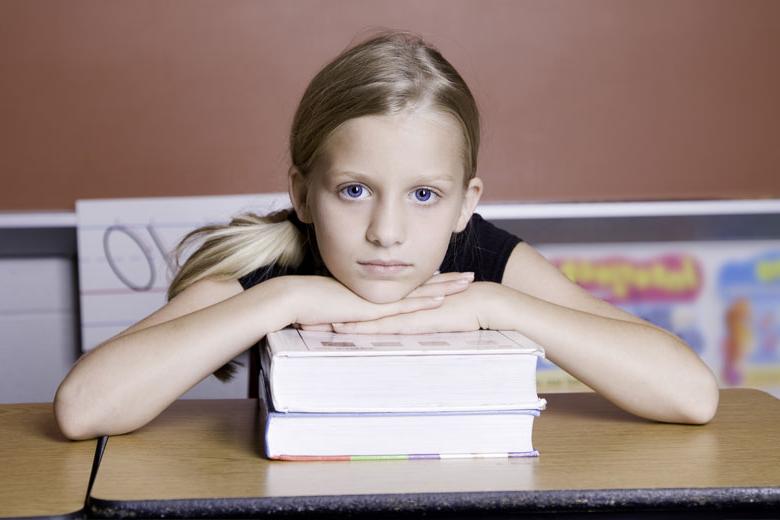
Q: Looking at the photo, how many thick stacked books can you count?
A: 2